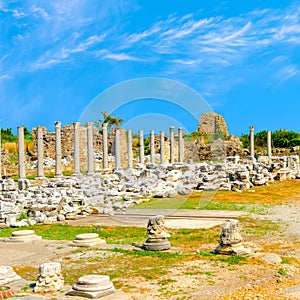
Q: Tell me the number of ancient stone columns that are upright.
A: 15